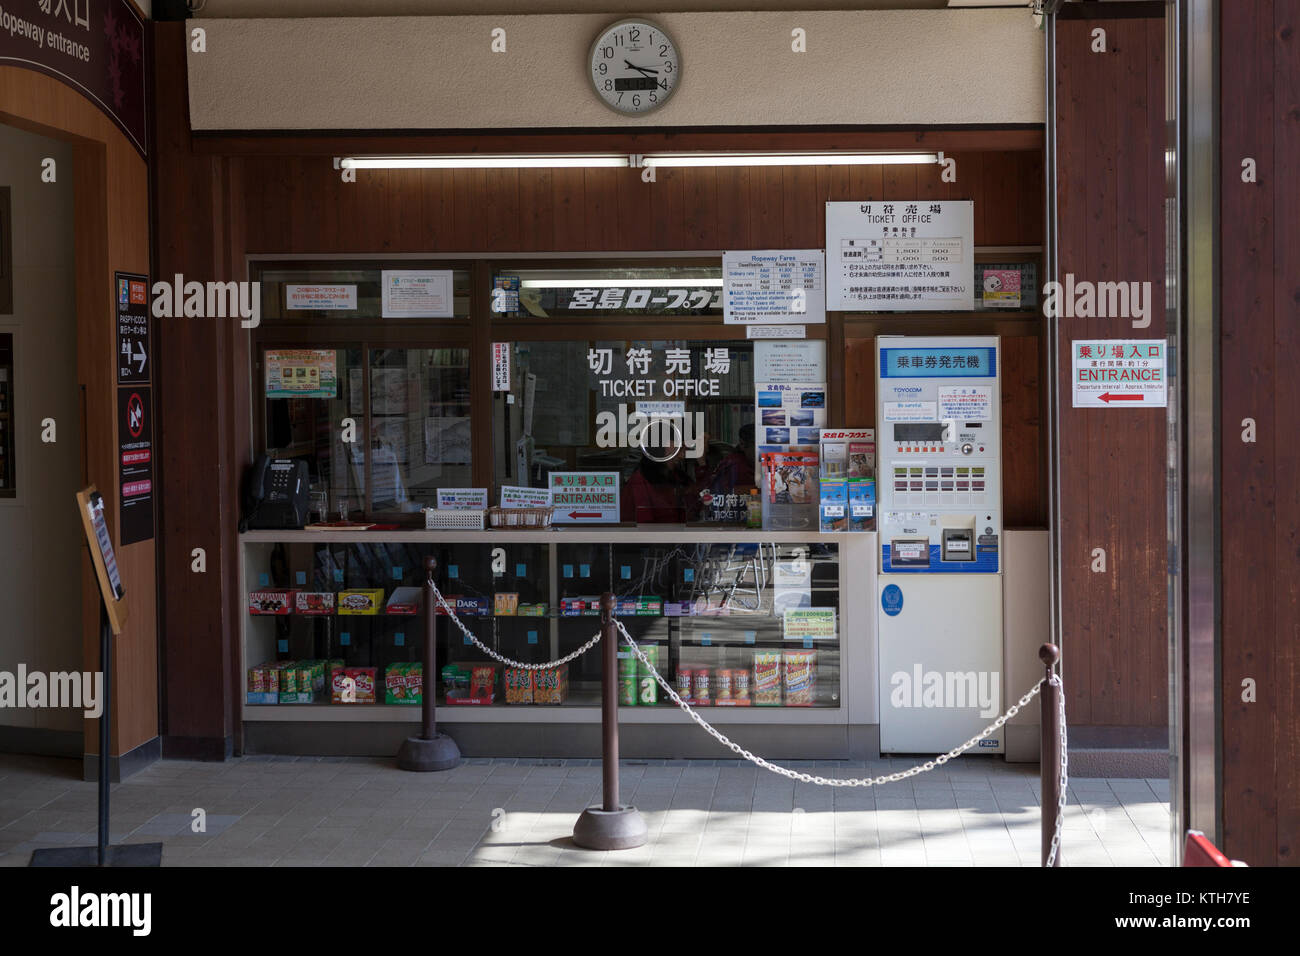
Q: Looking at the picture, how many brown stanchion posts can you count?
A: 3